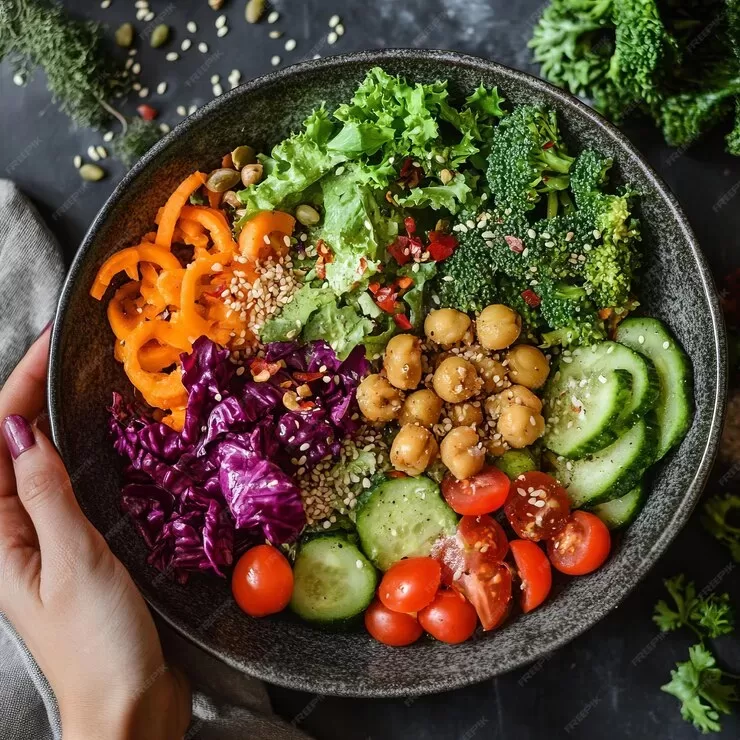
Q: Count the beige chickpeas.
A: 13